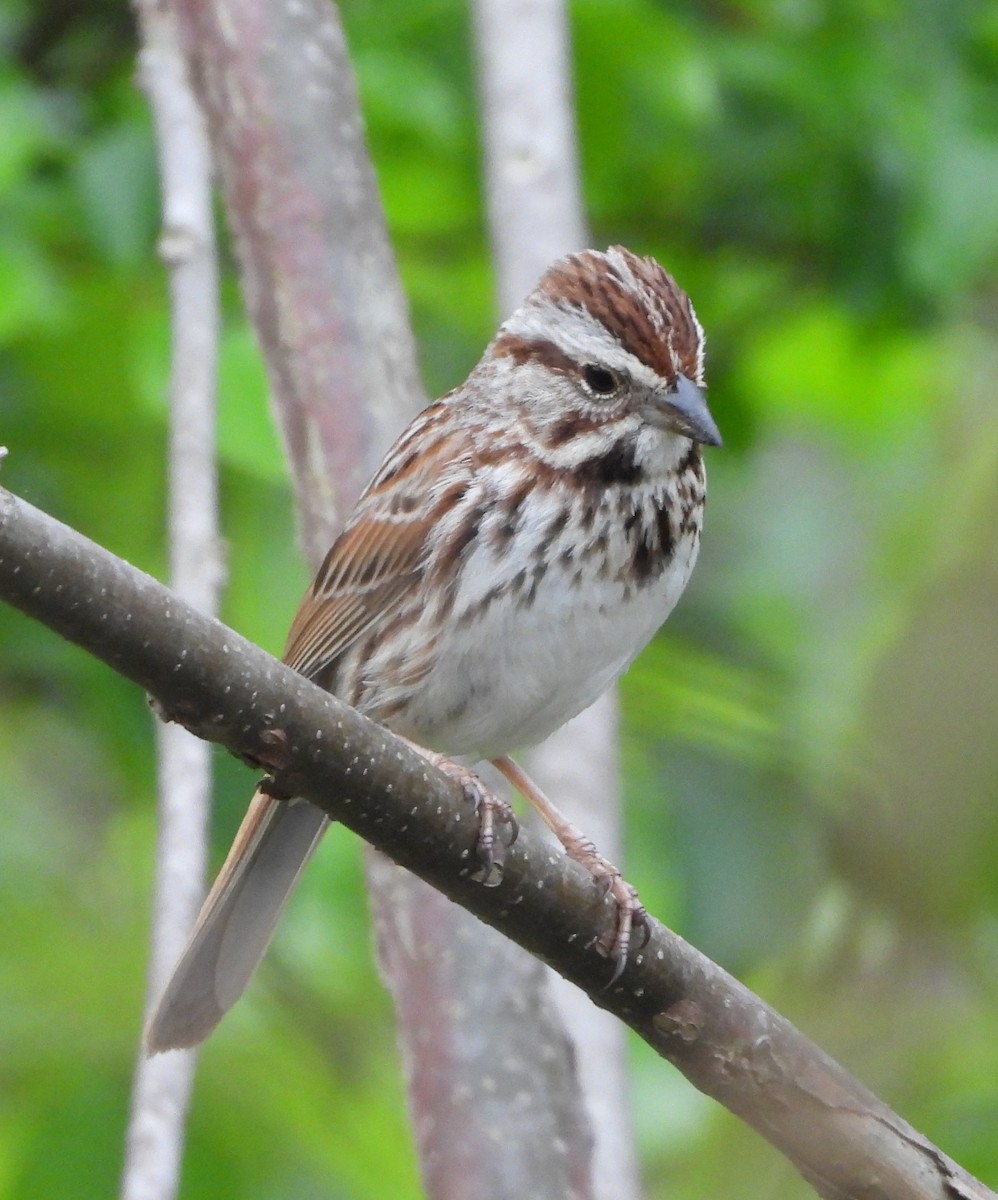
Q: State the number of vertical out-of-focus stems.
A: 3